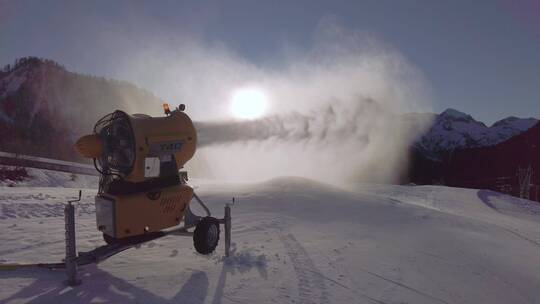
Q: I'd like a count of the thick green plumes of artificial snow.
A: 0